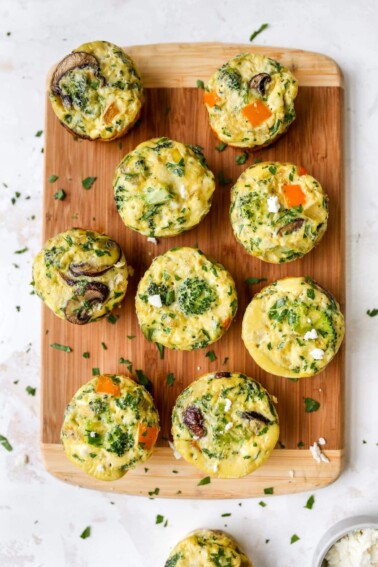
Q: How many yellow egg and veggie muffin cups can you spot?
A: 10